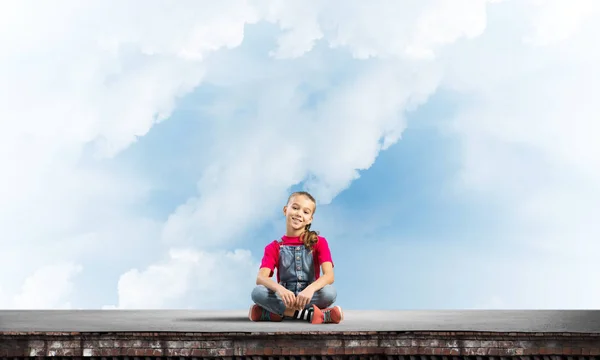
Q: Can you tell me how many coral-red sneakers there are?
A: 2